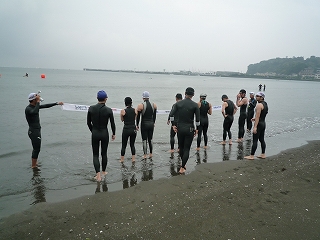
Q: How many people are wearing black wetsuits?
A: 11